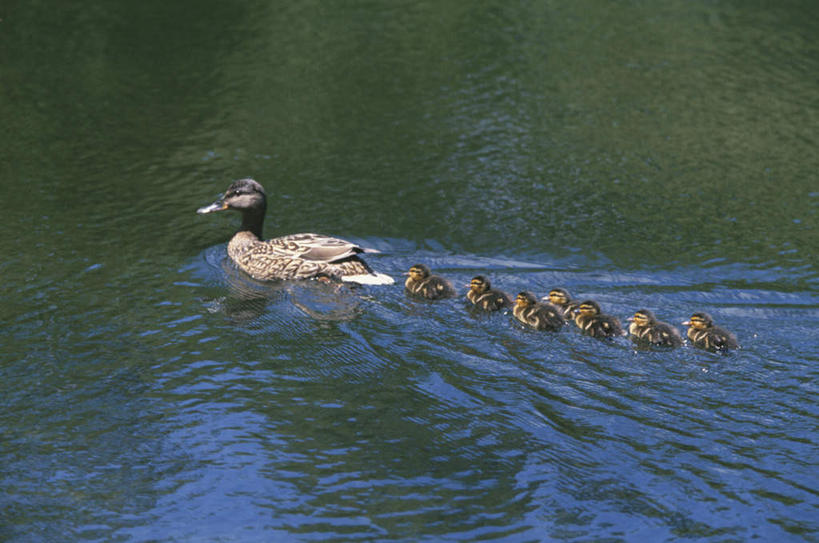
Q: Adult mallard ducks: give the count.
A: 1